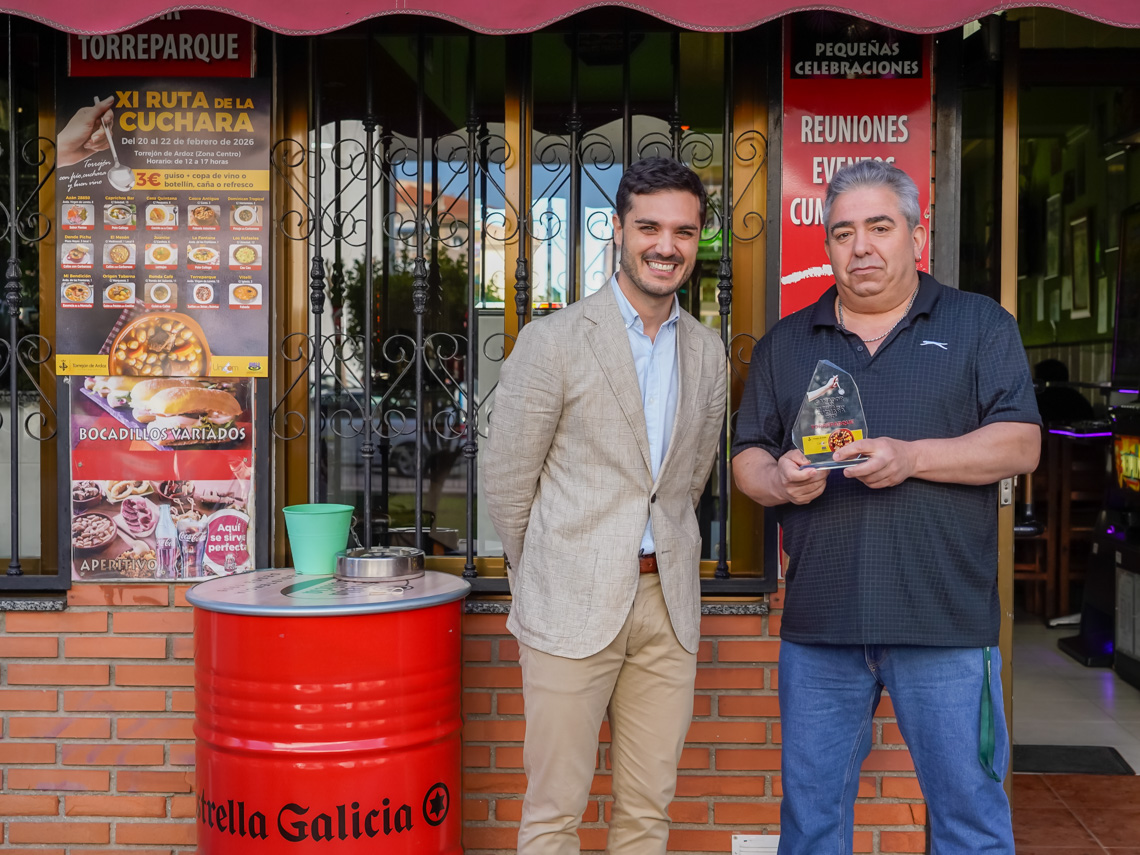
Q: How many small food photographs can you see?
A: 15